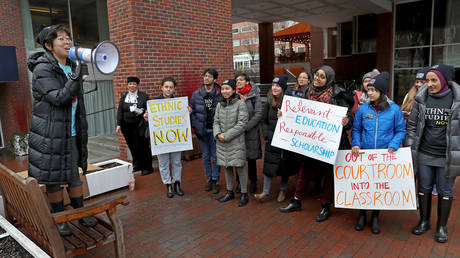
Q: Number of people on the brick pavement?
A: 12